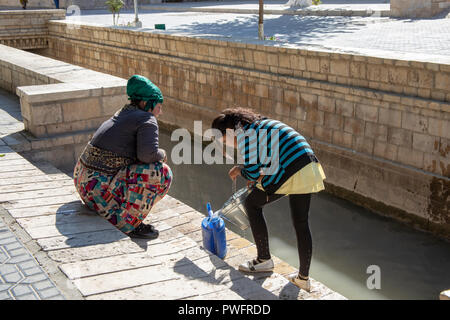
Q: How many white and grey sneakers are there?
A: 2